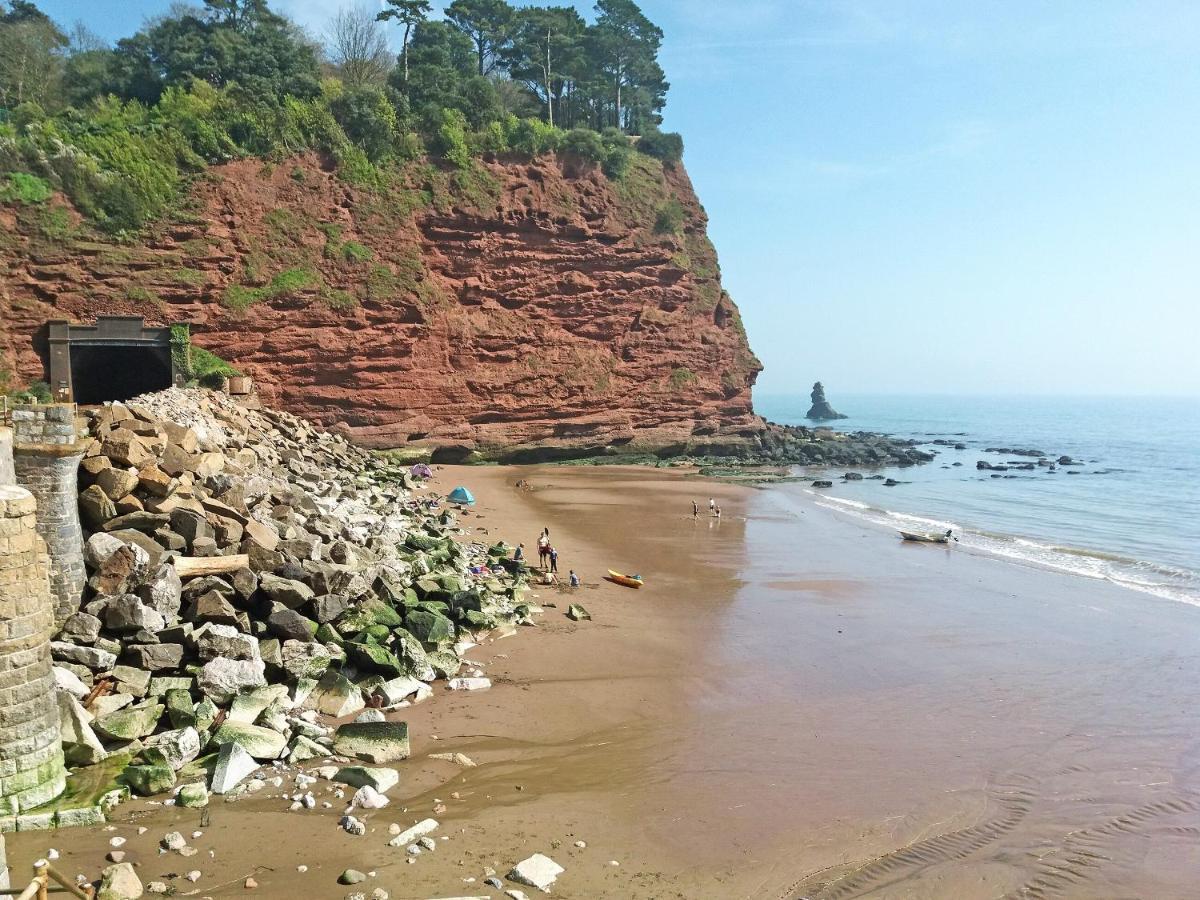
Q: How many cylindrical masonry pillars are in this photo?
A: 2